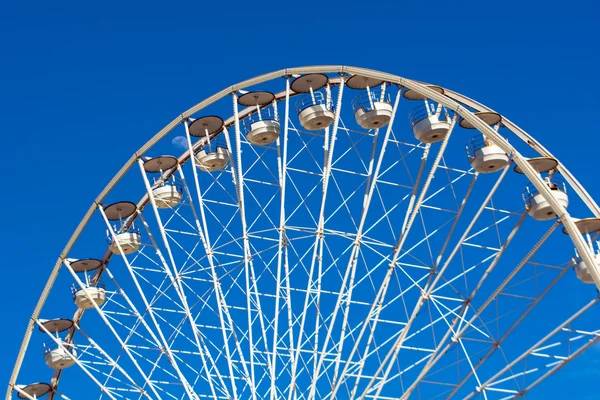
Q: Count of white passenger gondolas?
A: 12